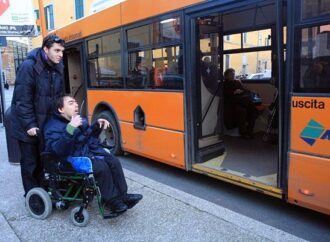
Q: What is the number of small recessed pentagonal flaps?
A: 1